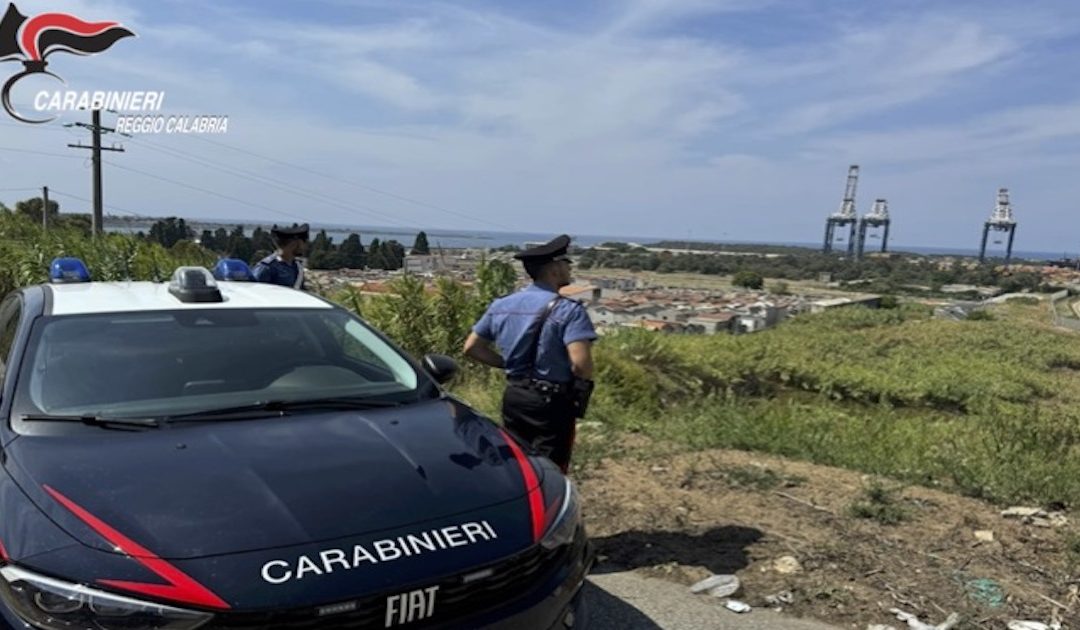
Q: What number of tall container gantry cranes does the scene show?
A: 3